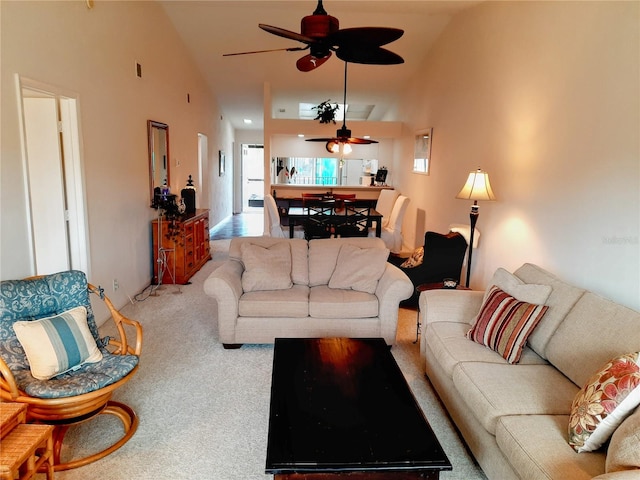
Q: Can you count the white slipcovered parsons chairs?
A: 3